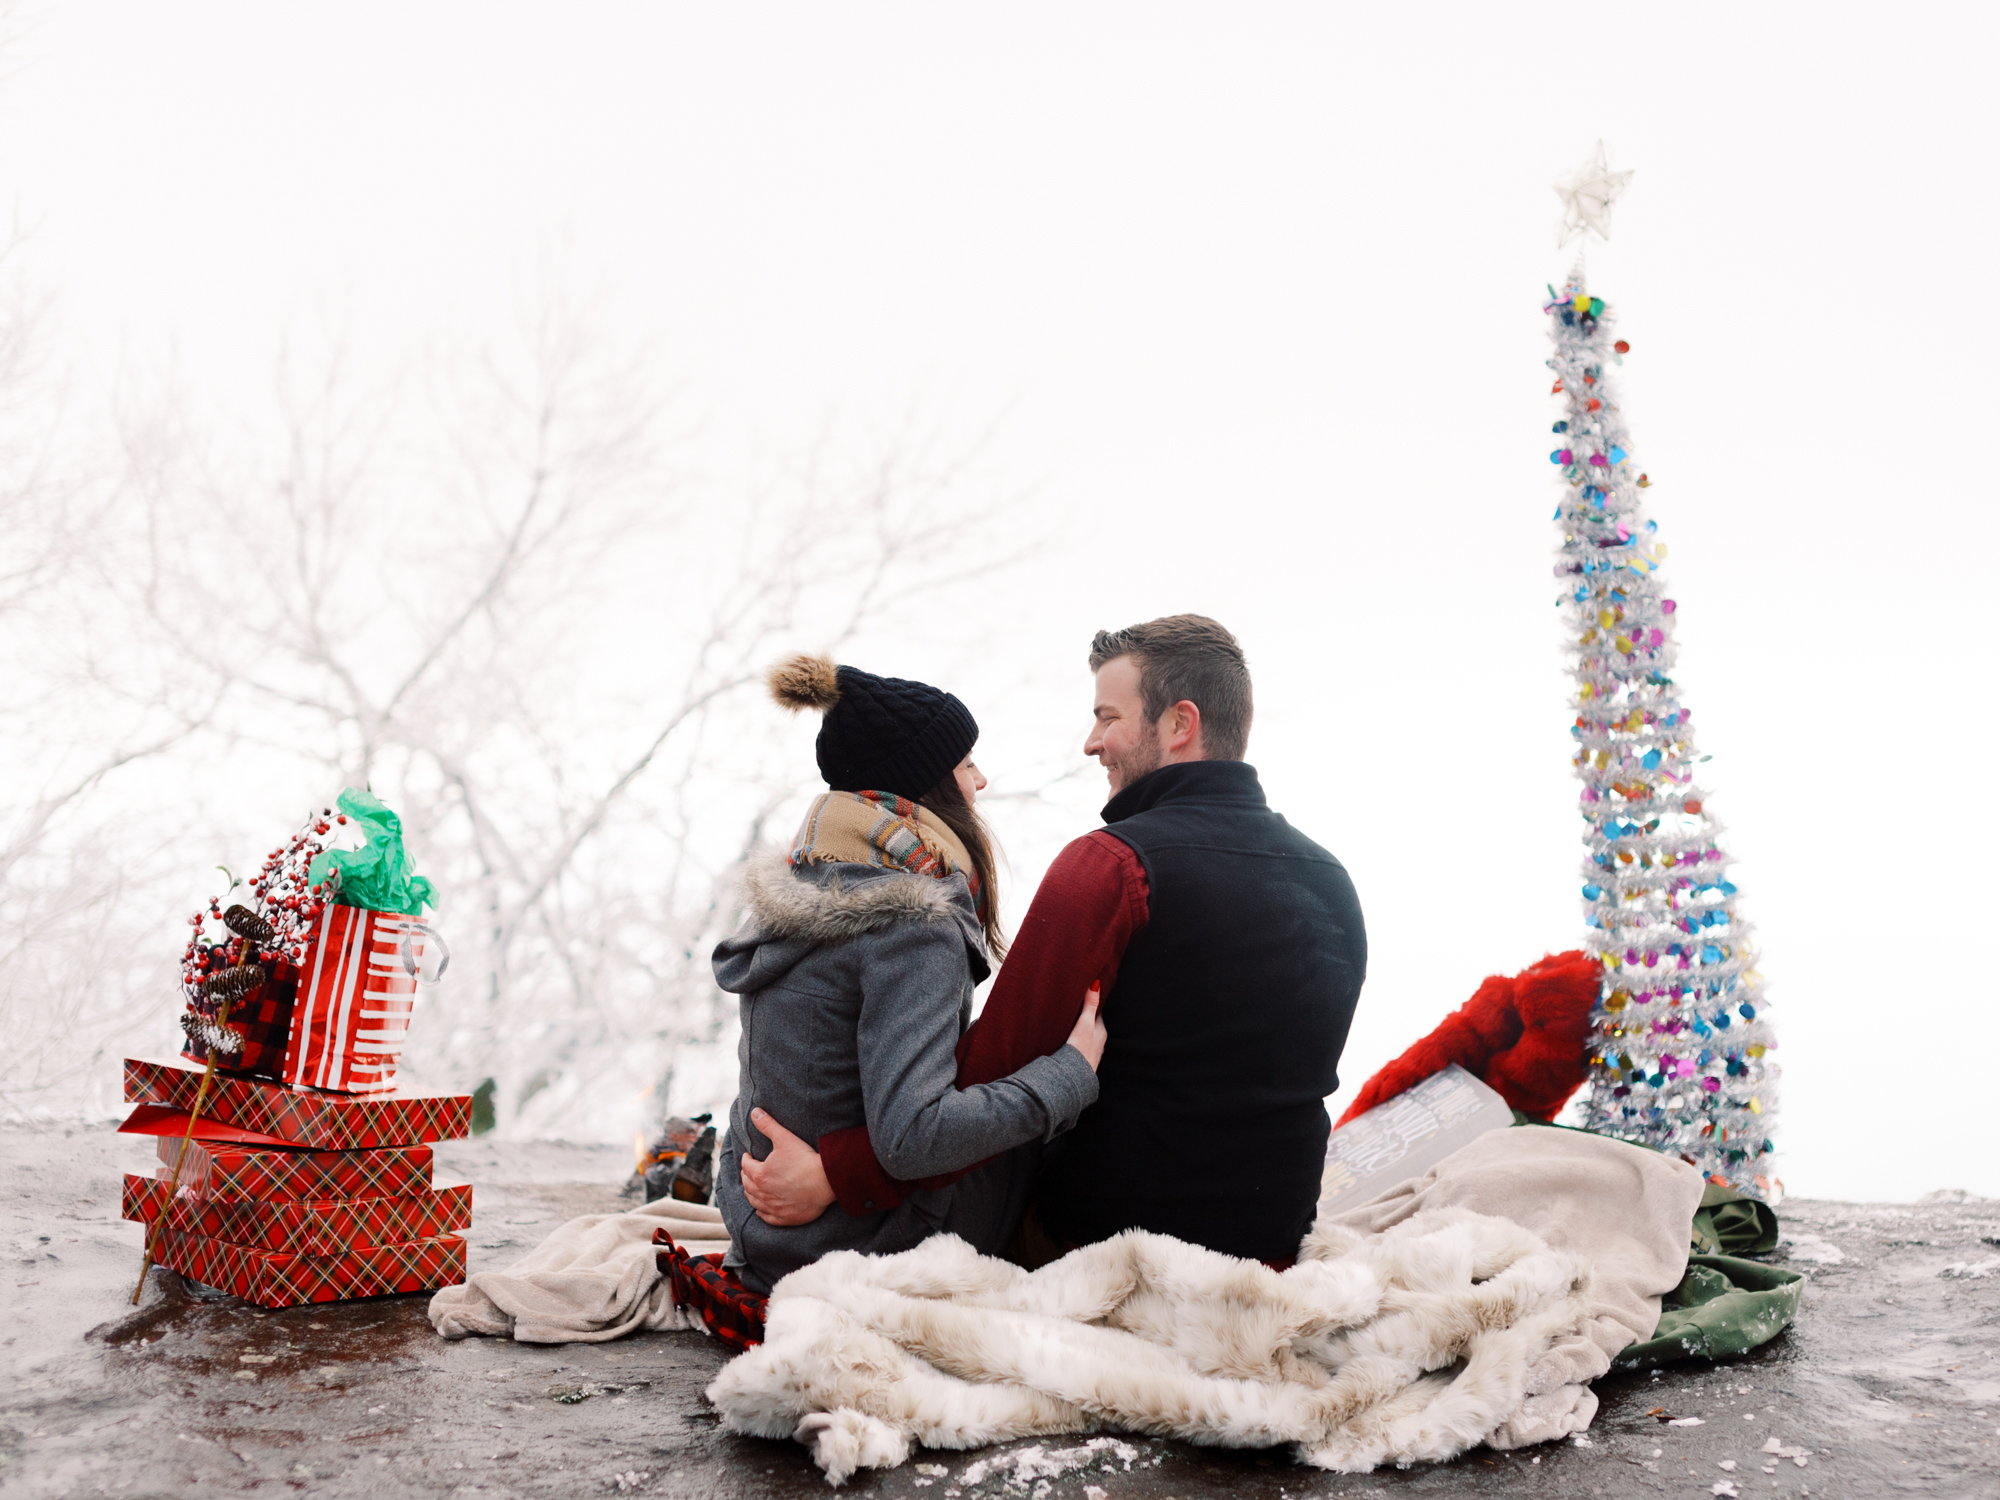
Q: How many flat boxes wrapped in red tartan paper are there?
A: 4